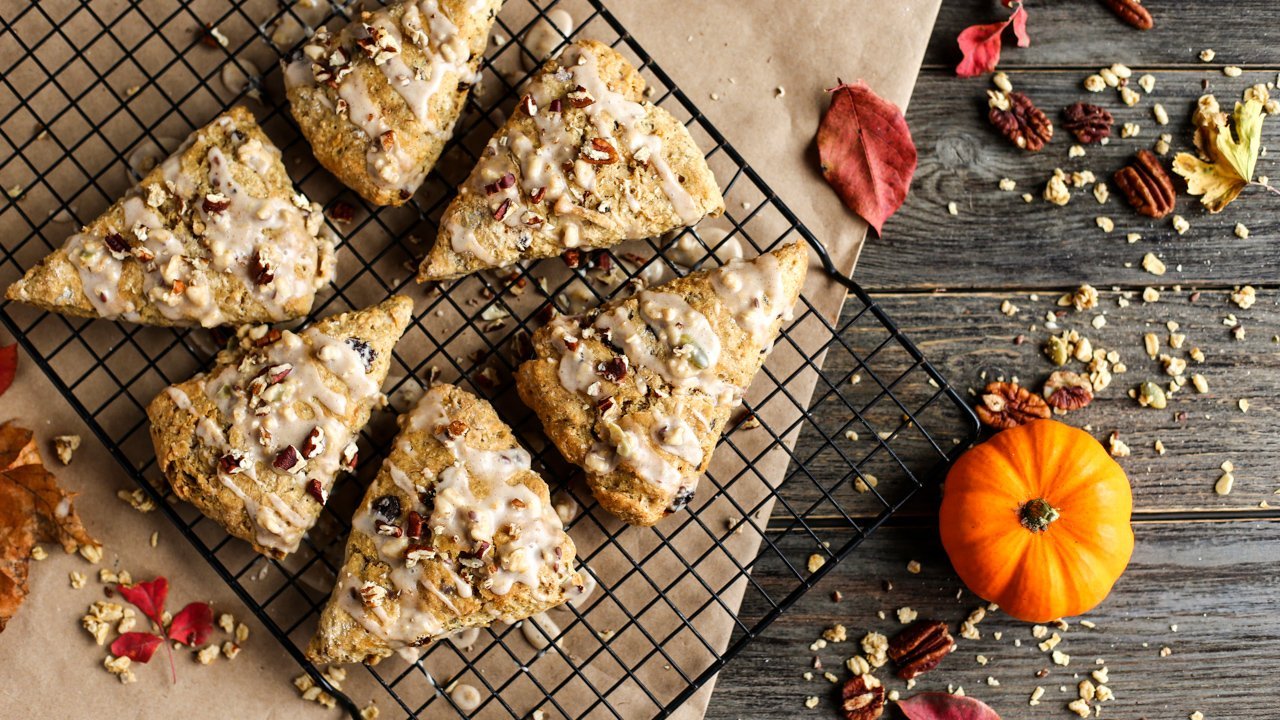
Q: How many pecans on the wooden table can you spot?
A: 8